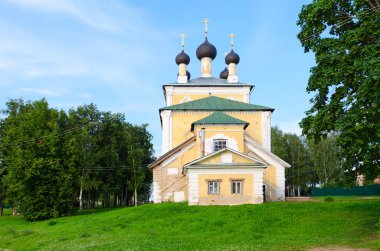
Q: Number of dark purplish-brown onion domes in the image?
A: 5